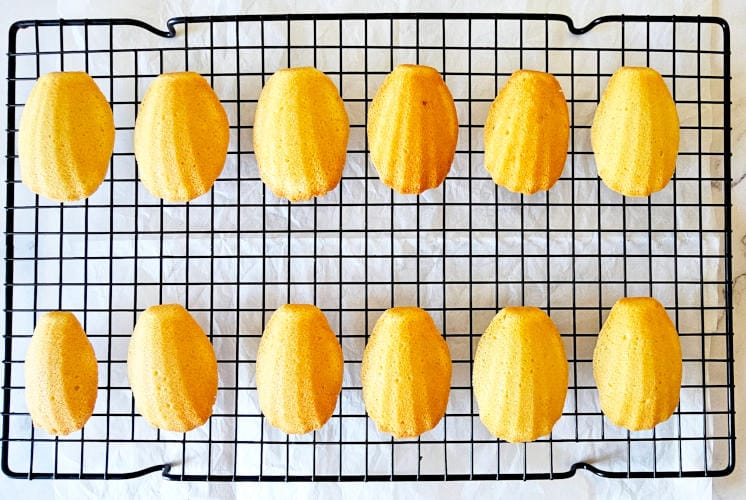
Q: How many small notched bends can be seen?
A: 4